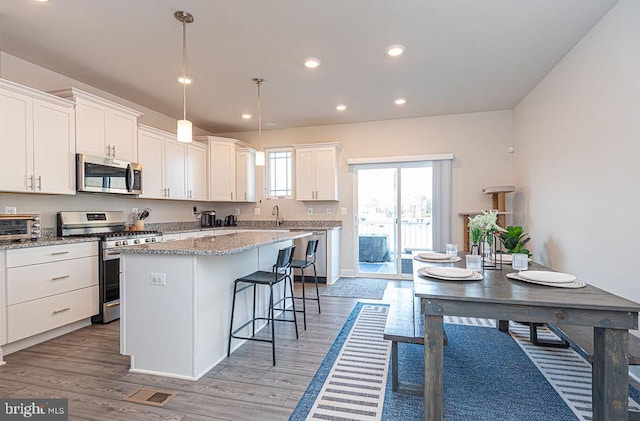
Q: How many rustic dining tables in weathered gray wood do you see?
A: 1